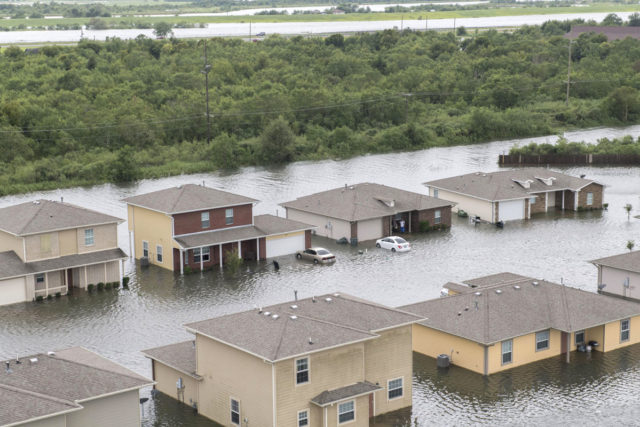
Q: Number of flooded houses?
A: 8